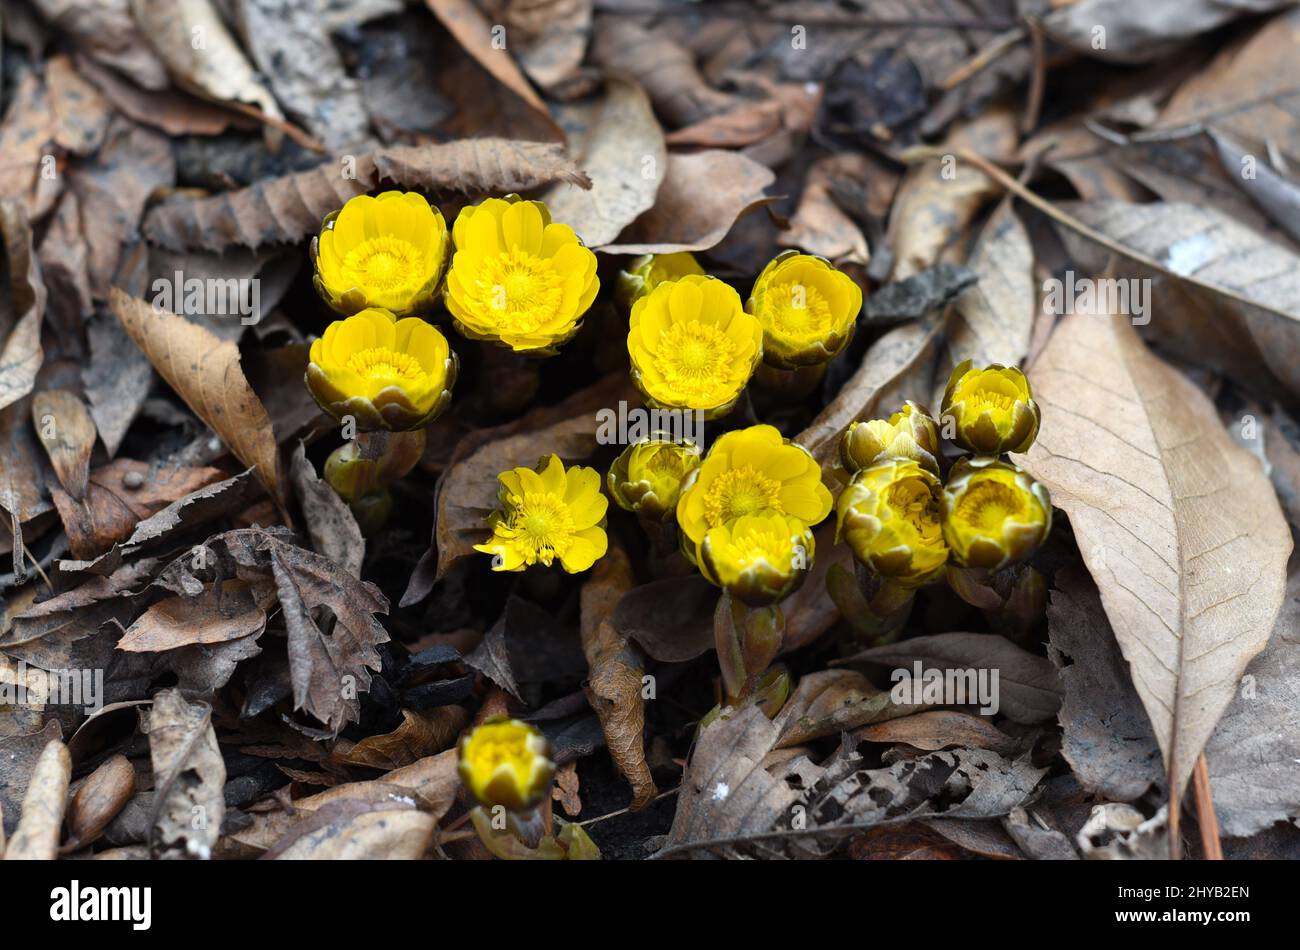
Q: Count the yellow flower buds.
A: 15